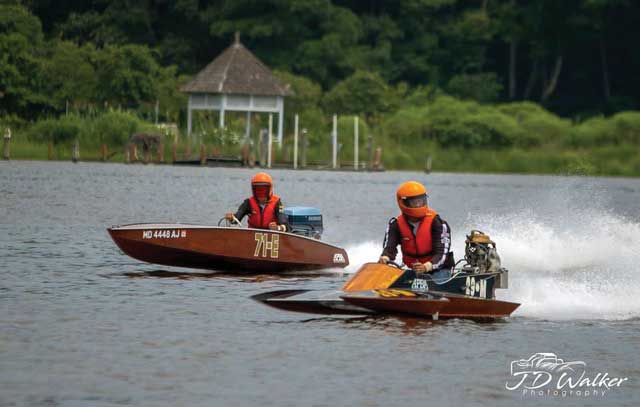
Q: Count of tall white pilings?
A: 4